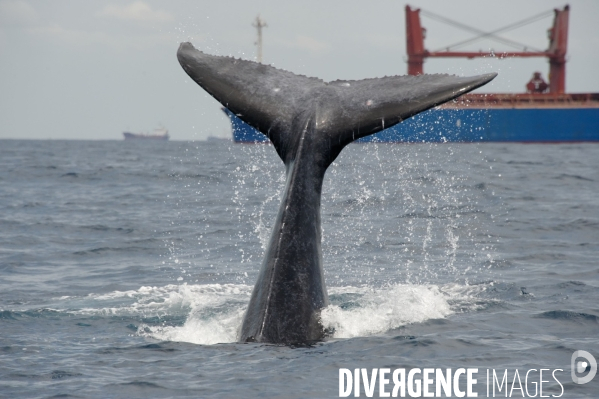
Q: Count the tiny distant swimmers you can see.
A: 0